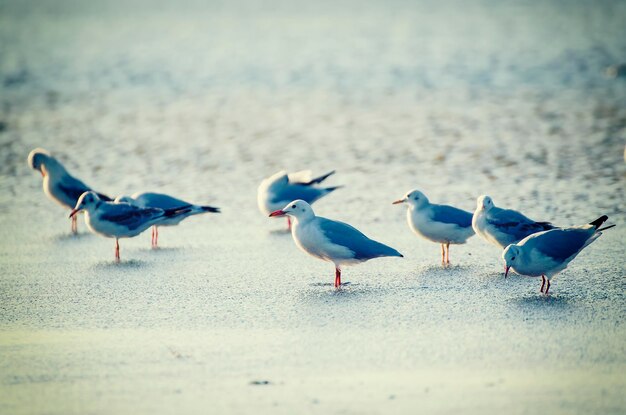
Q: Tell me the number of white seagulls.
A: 8